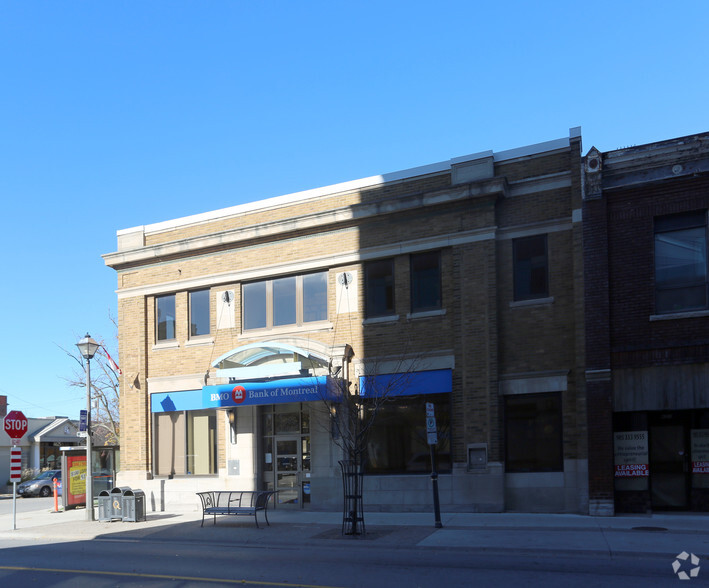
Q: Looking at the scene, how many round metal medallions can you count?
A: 2